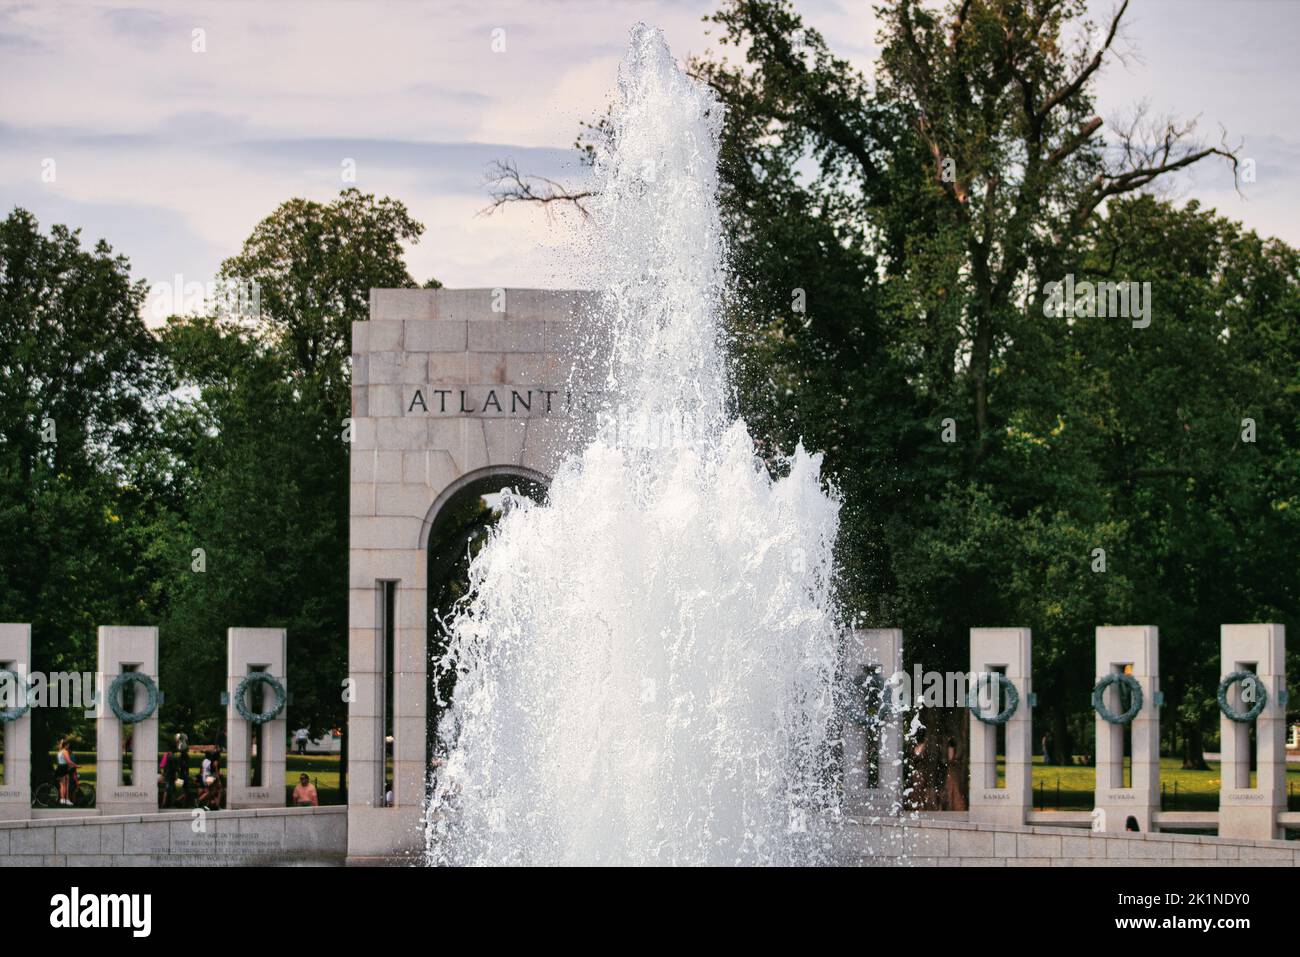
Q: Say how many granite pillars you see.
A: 7